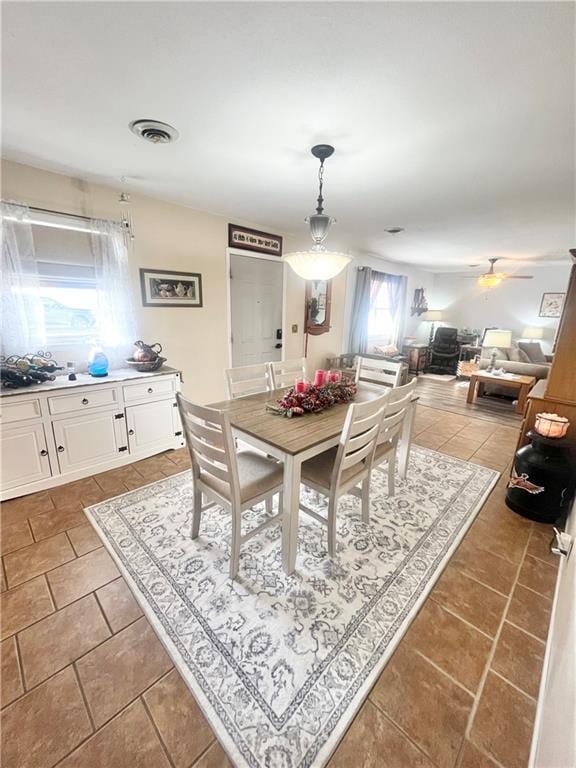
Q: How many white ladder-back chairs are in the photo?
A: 6